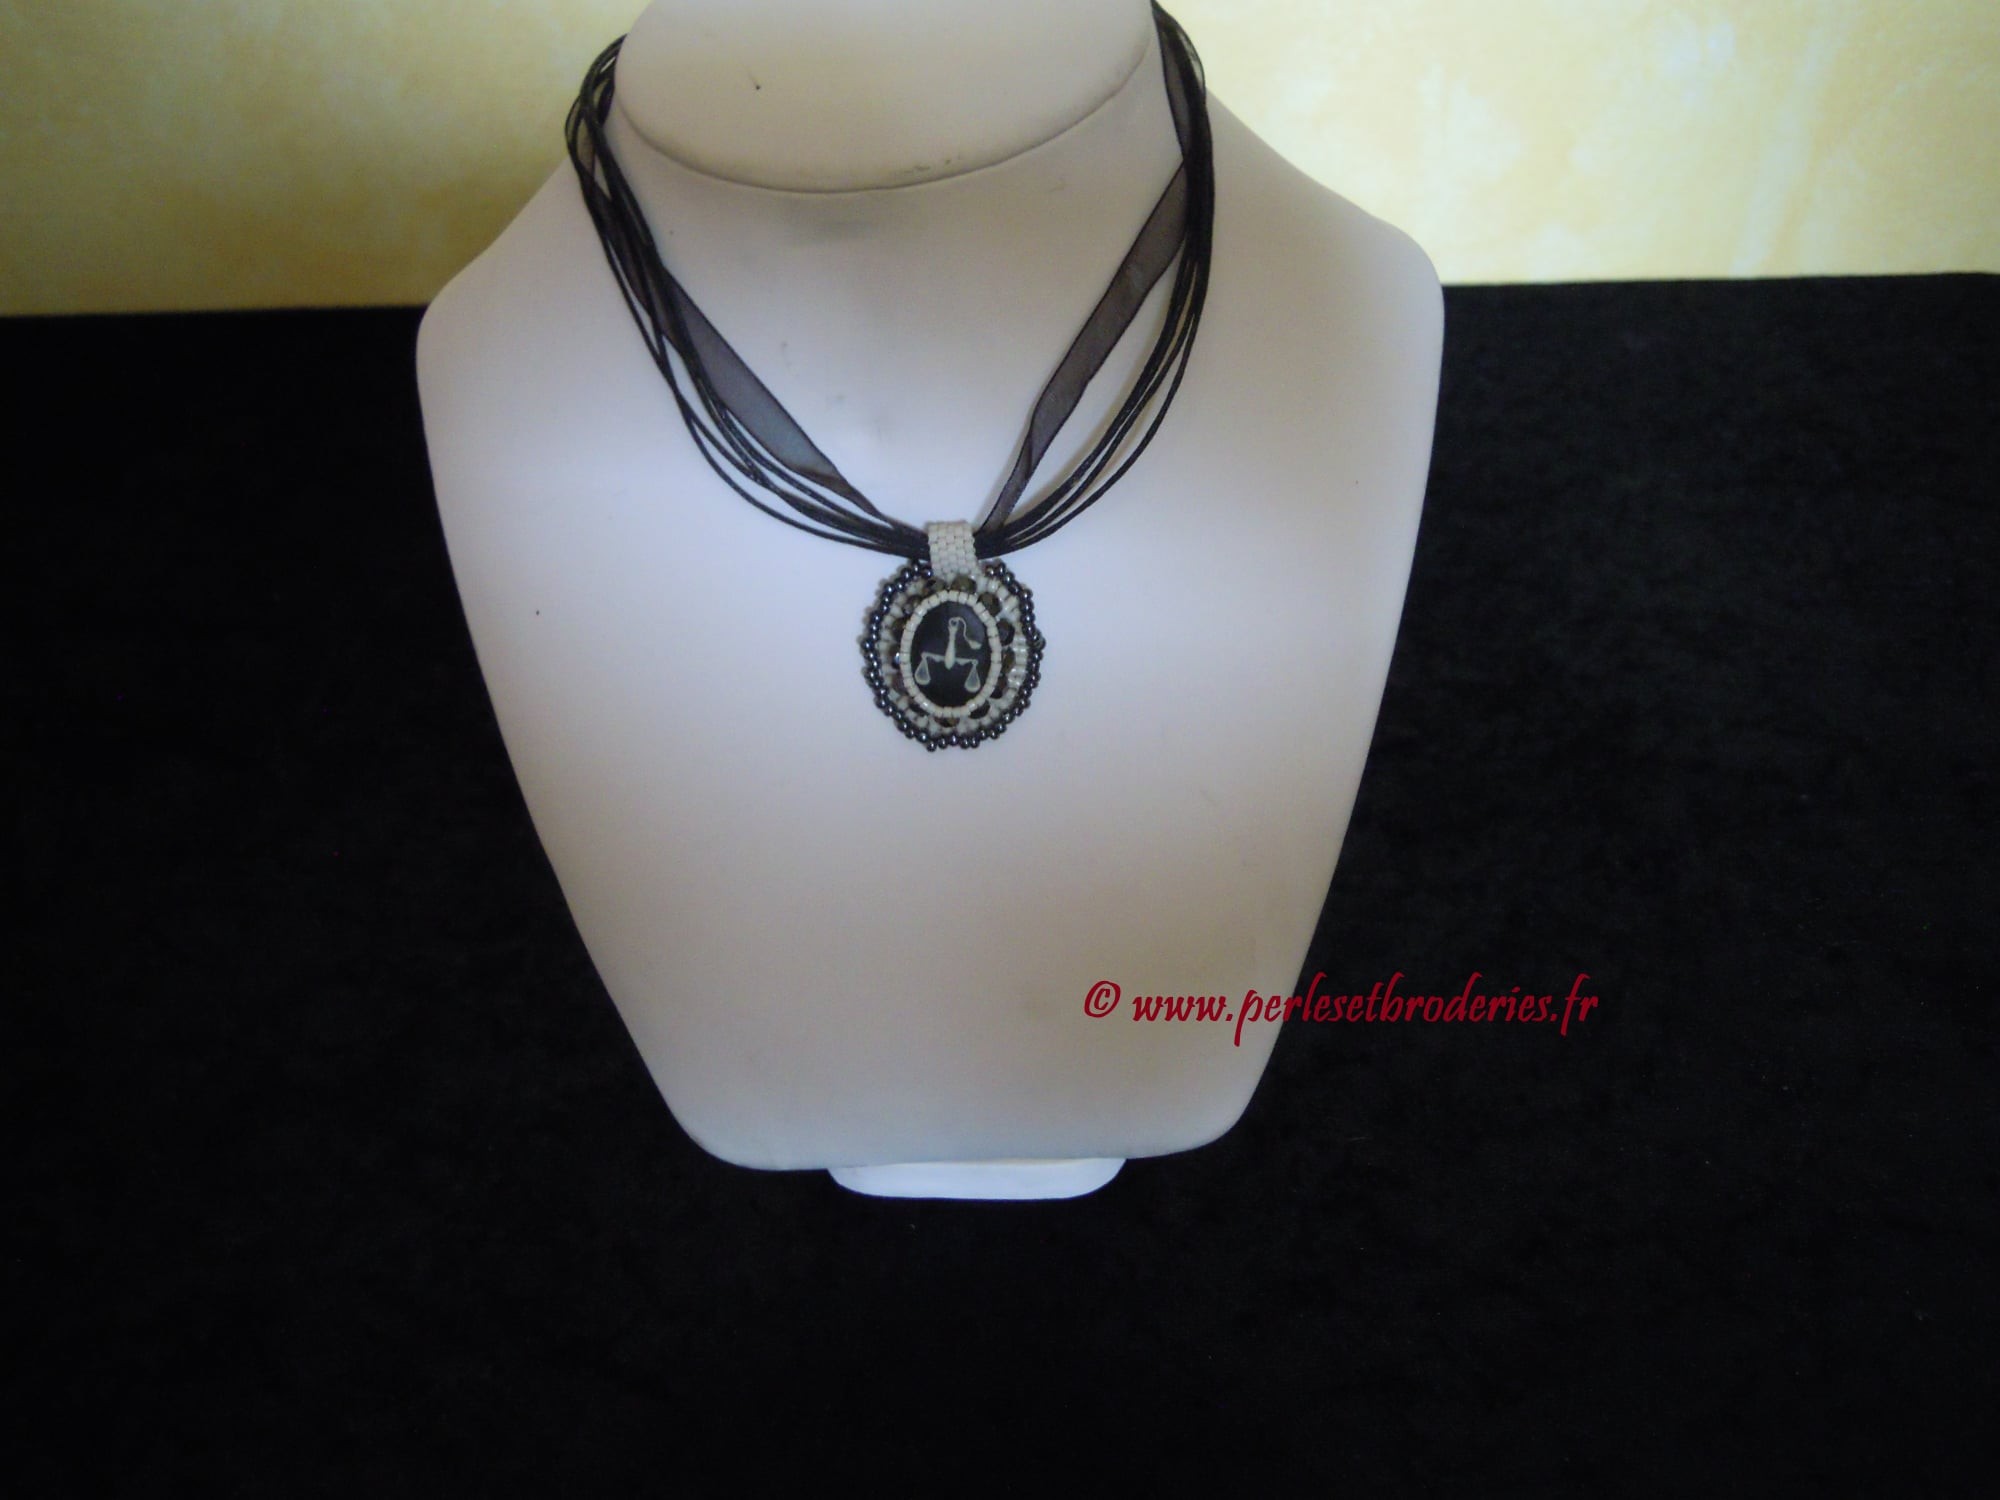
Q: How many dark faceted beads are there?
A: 13